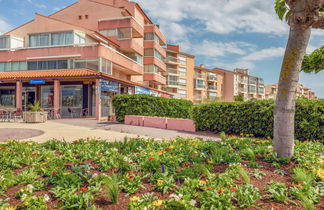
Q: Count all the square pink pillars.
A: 3